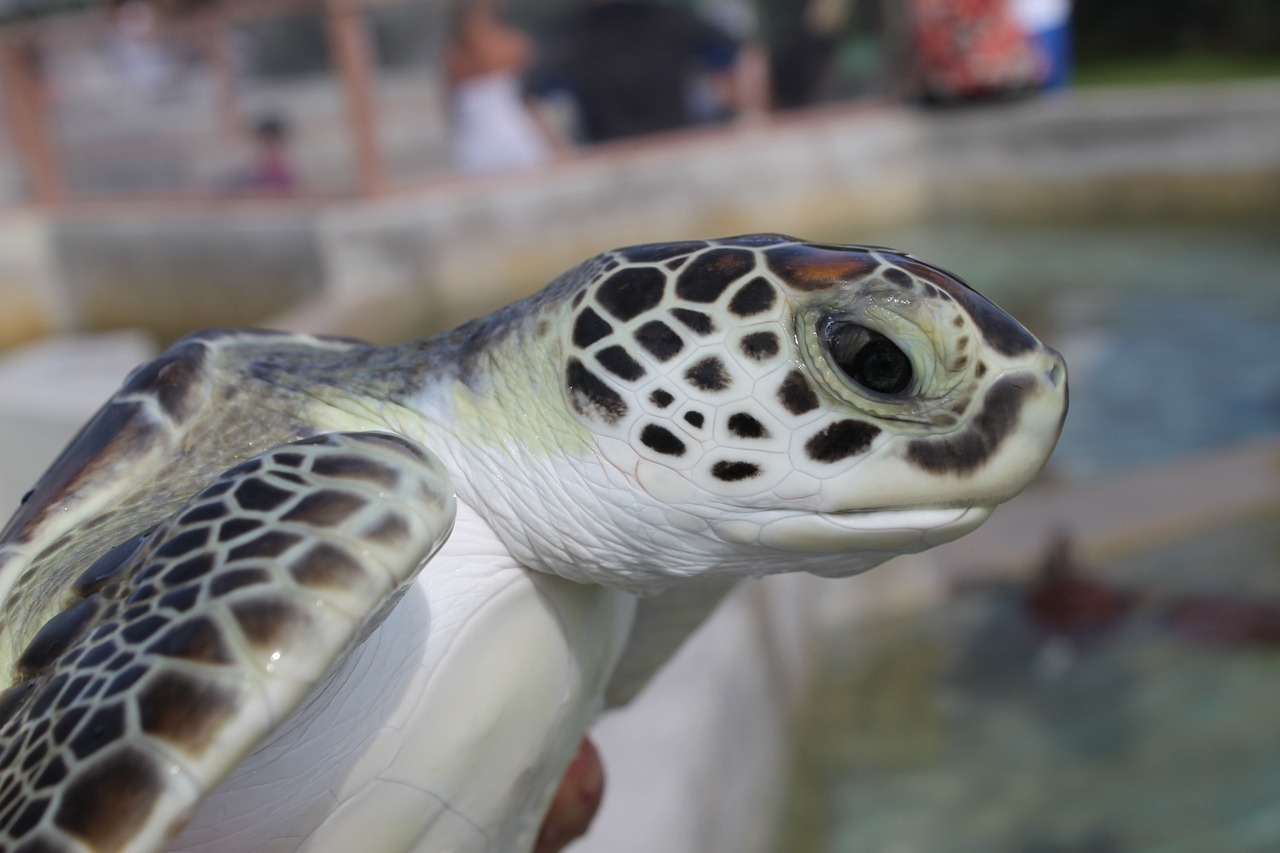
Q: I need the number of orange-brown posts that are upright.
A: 2